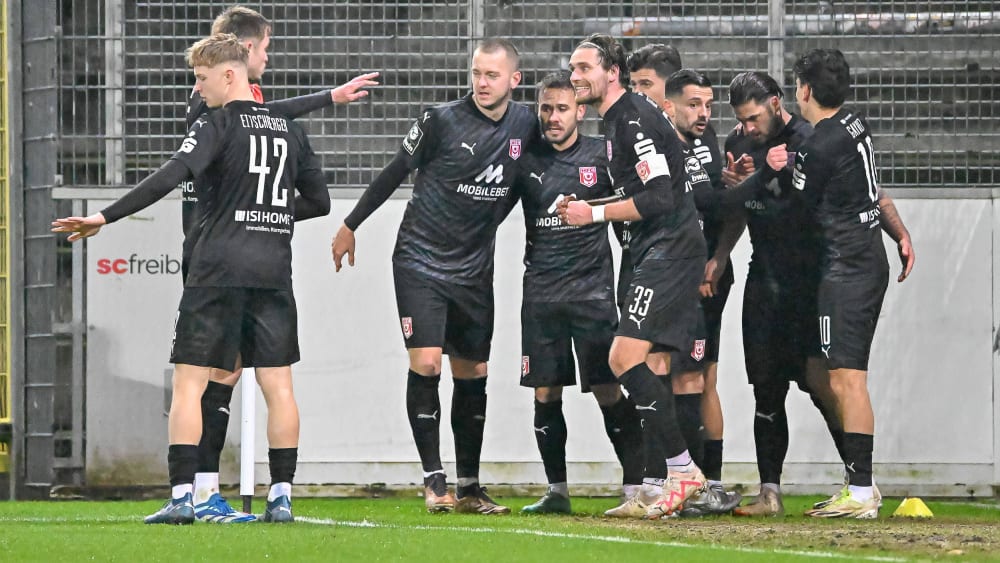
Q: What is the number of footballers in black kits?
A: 9